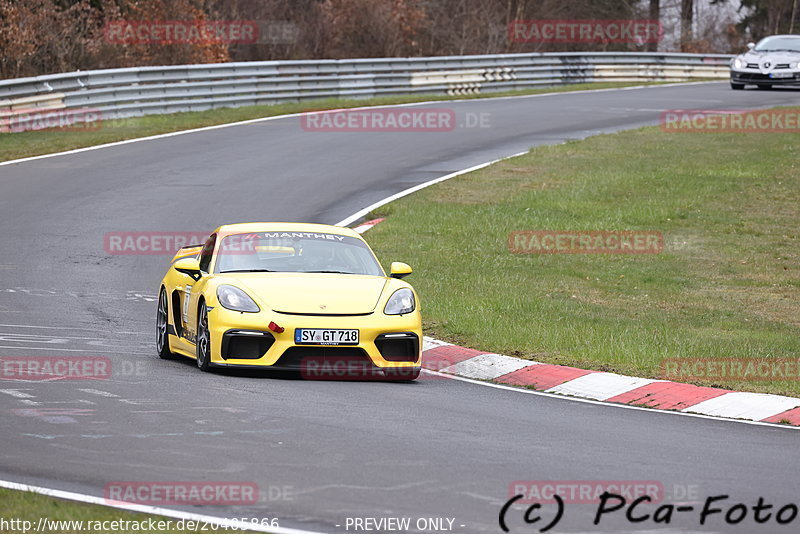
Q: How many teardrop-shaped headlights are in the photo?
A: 2